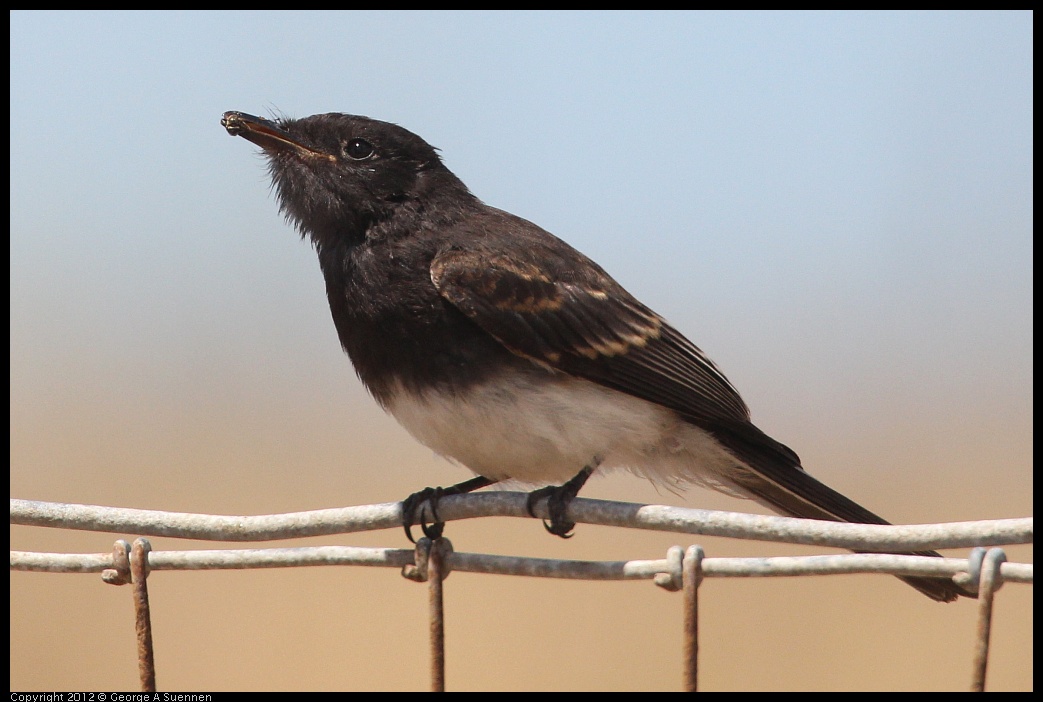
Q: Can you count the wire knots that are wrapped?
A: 4